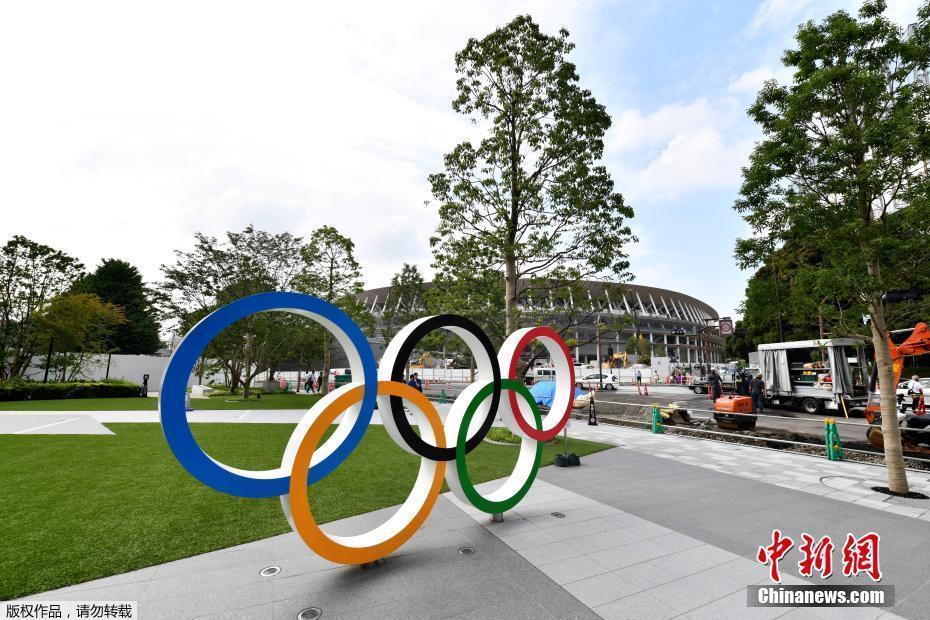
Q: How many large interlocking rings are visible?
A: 5